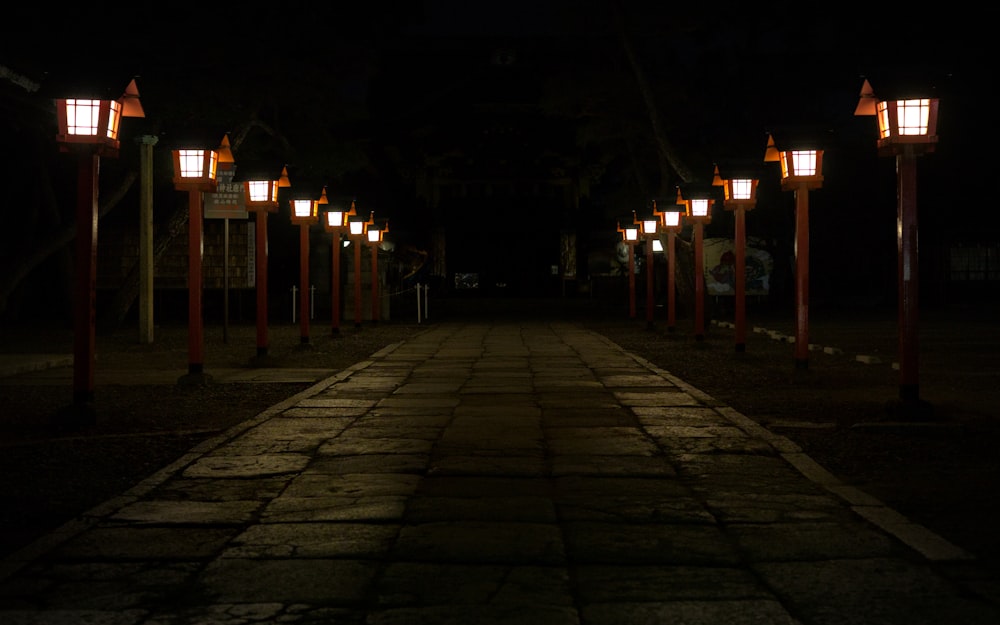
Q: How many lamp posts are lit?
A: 14